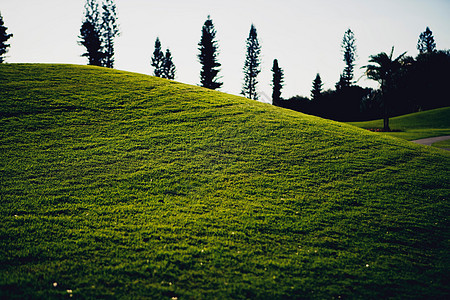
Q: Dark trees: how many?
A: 12